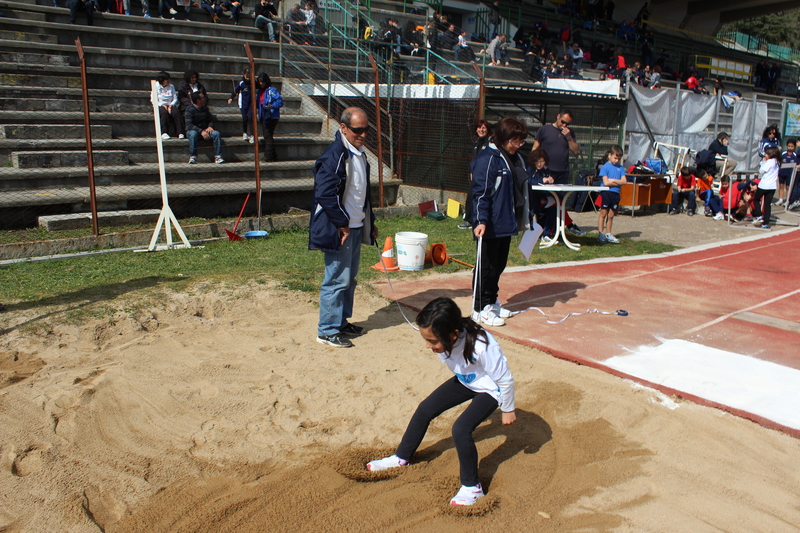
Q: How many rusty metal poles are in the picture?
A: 4